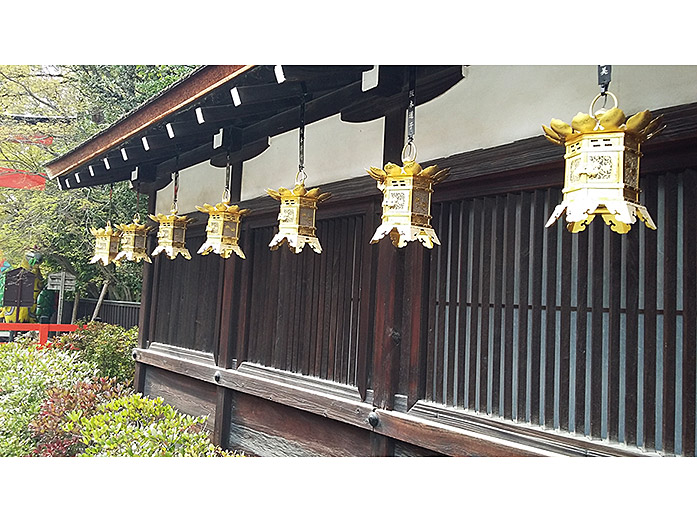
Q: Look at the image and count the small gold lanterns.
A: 7